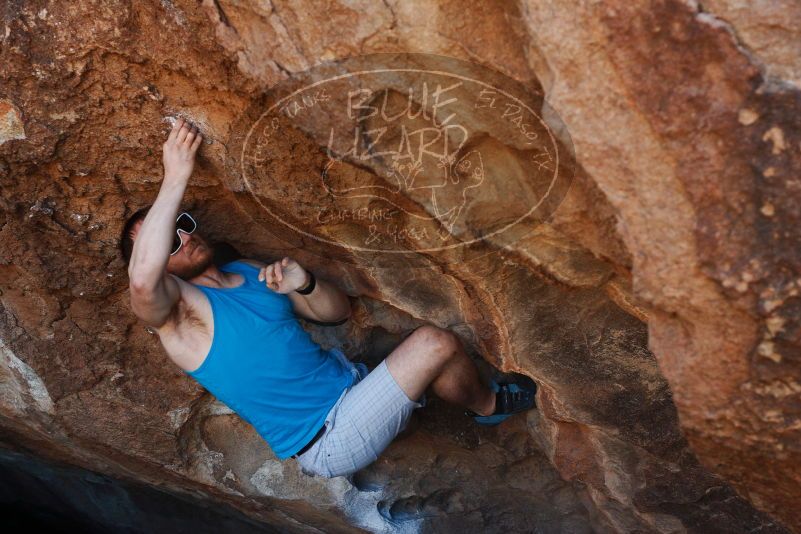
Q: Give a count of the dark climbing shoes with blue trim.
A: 1